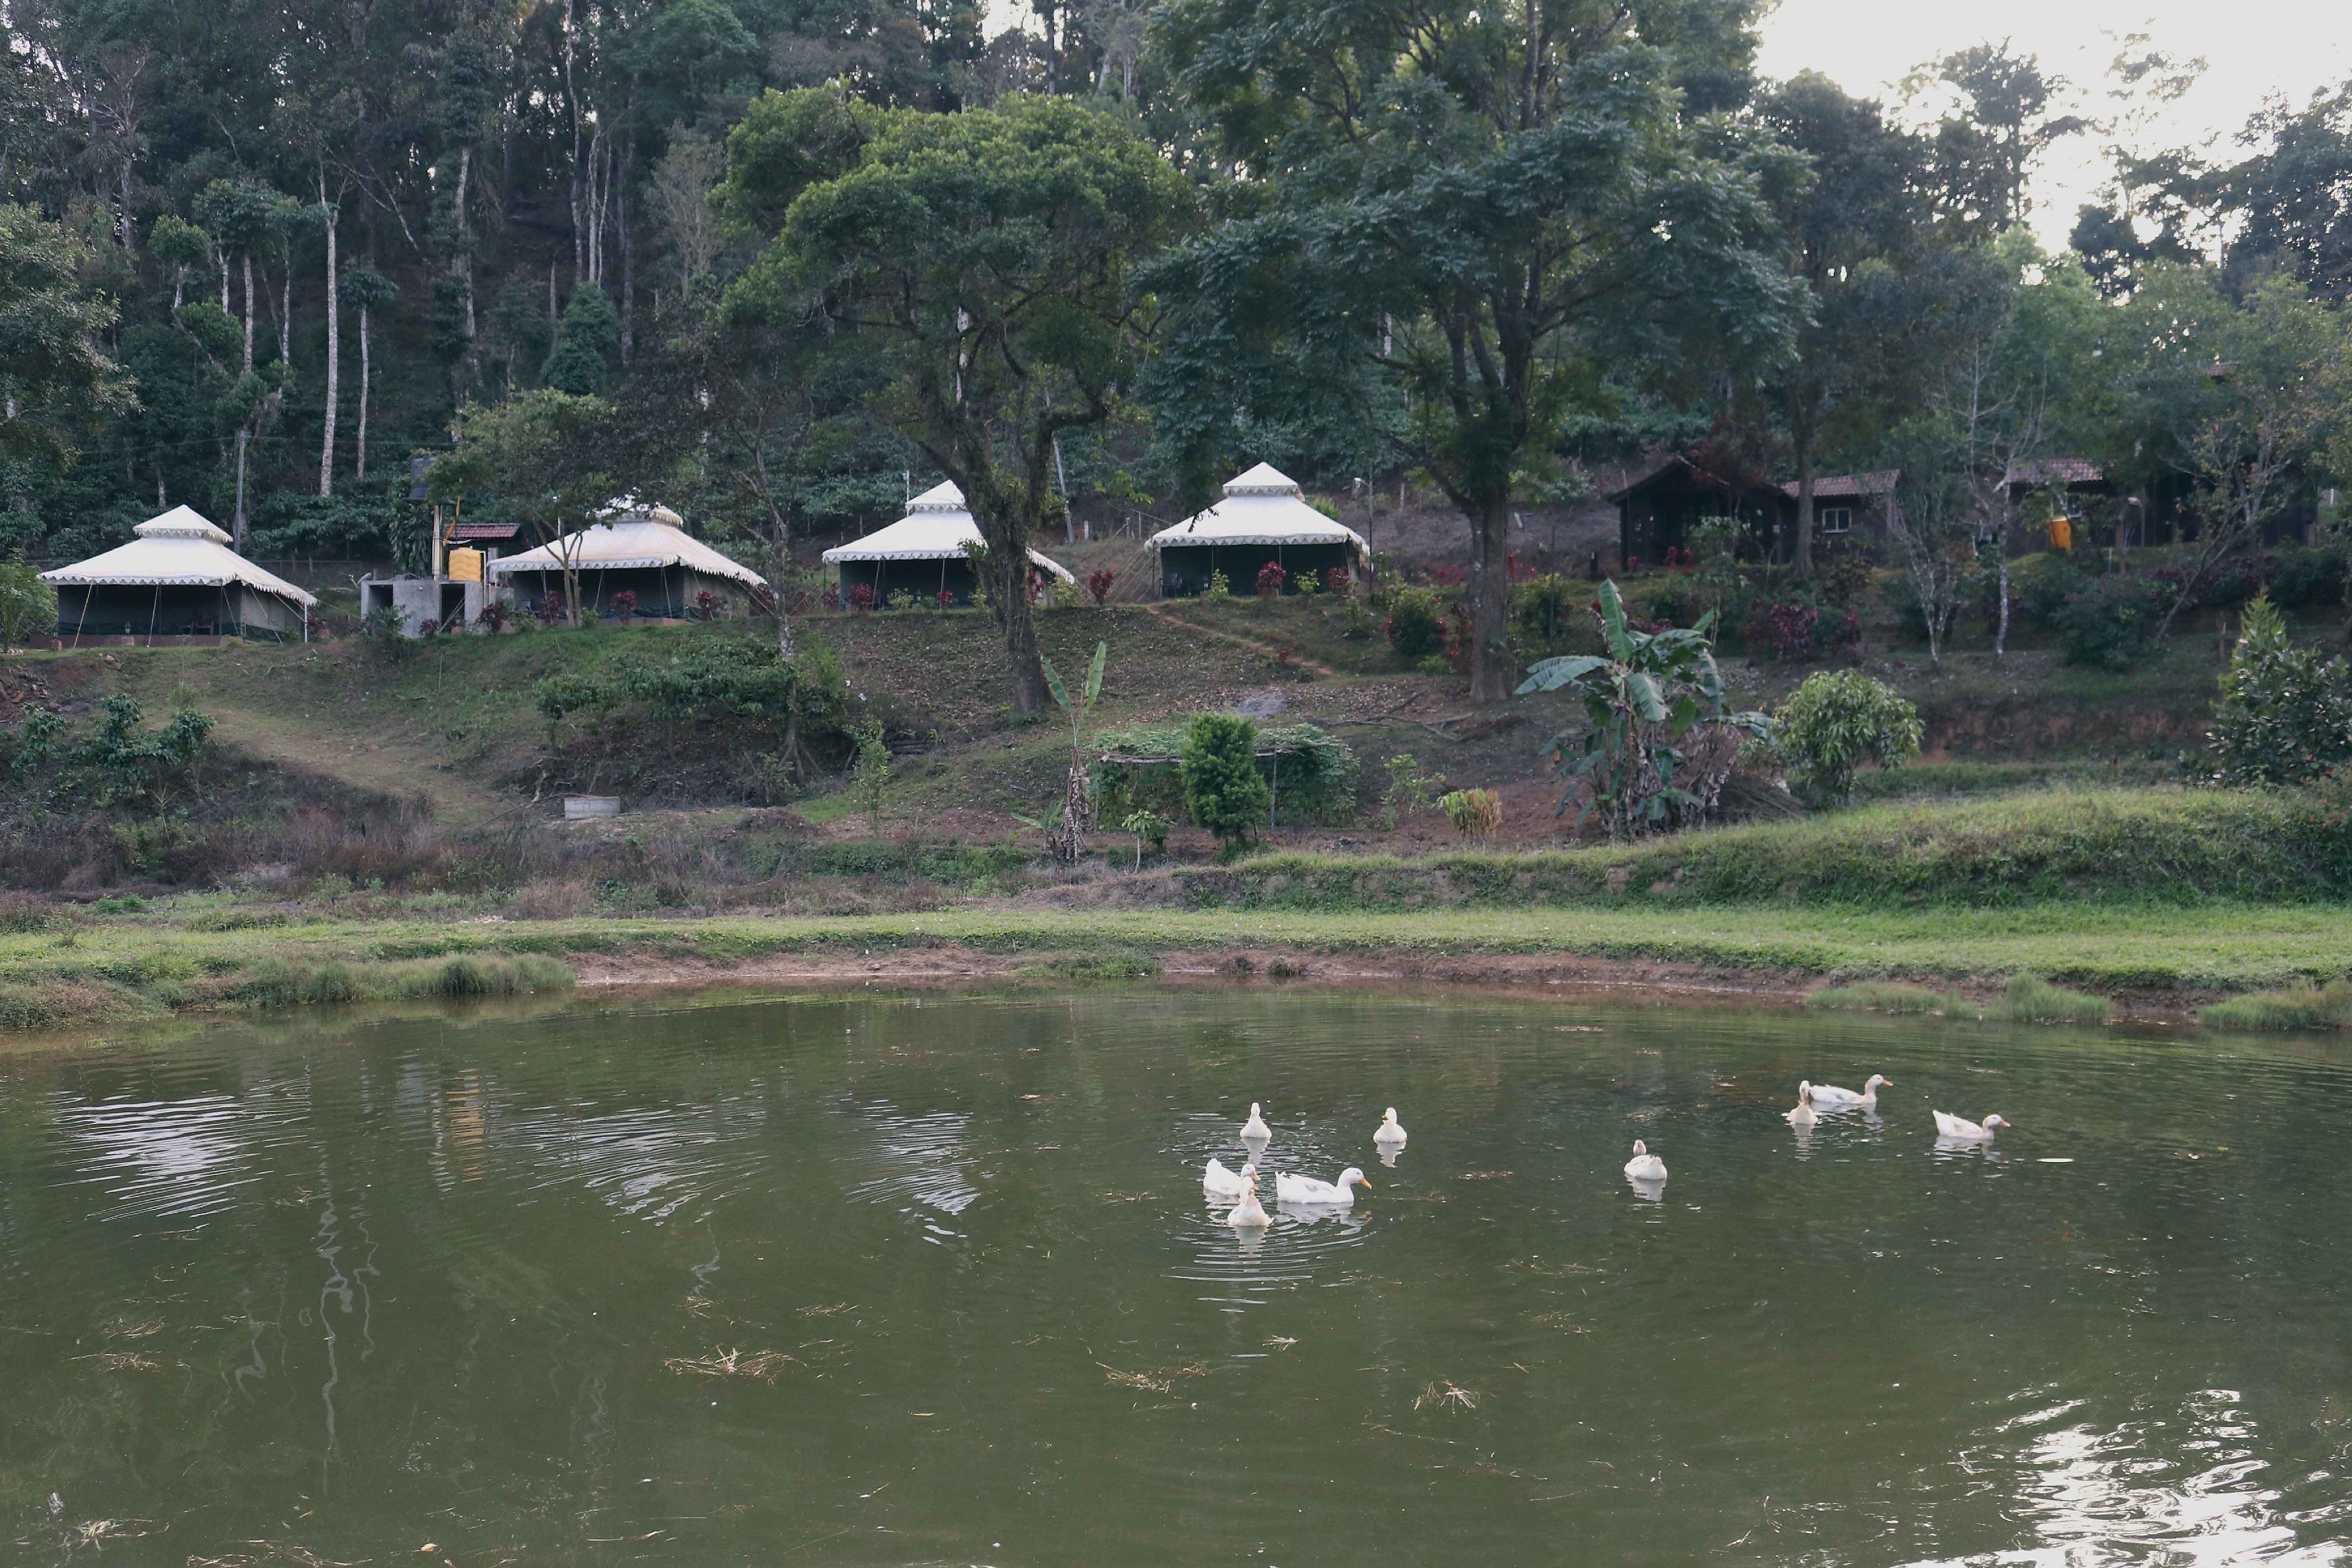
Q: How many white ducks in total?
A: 9